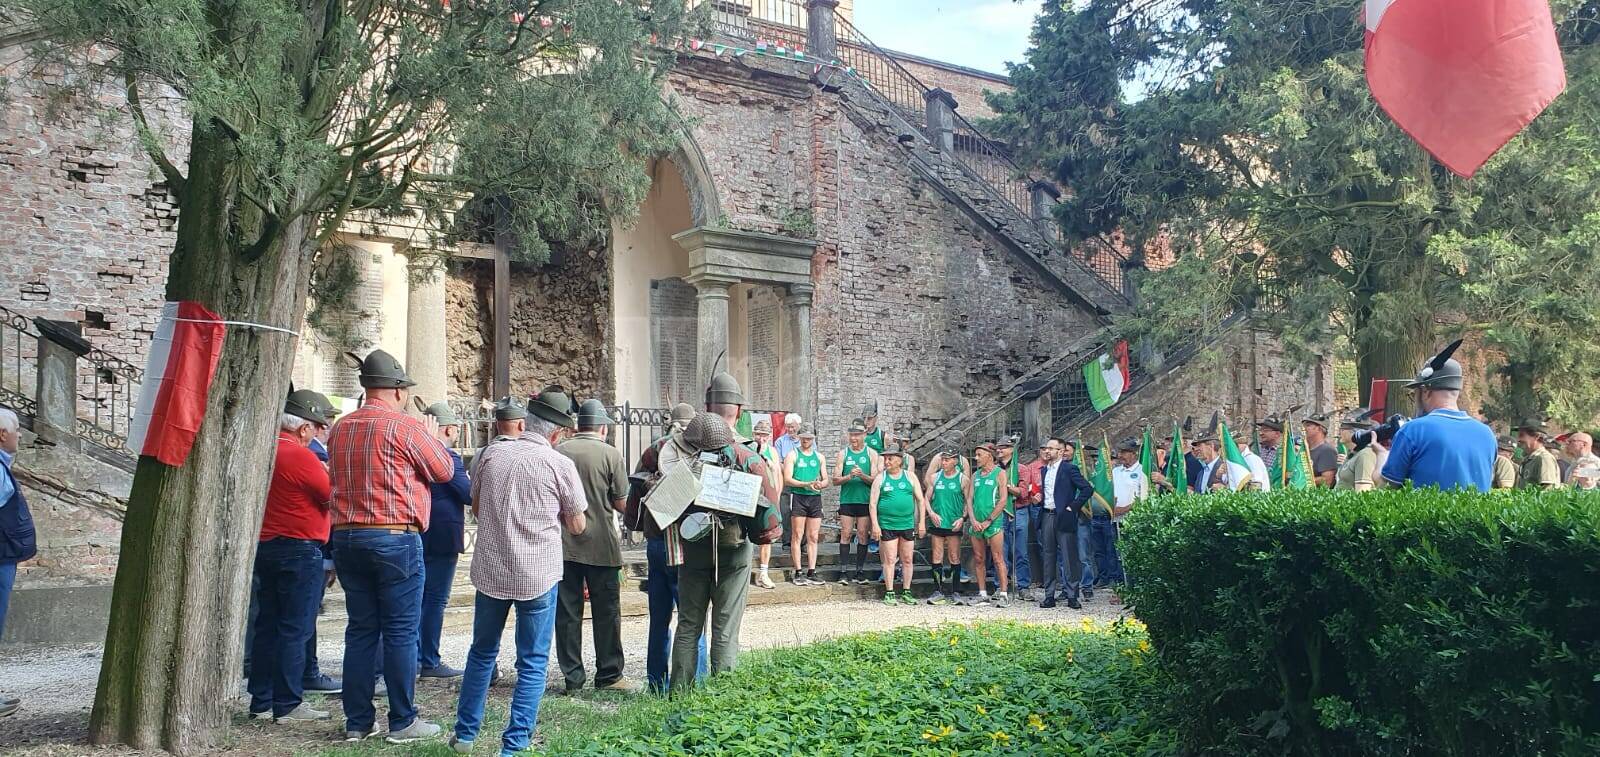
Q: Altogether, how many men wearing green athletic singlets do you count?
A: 9